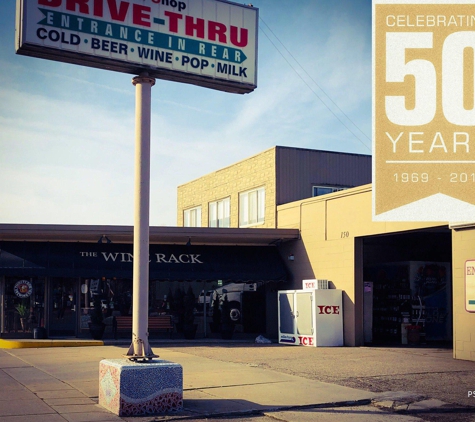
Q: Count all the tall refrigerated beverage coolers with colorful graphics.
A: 1